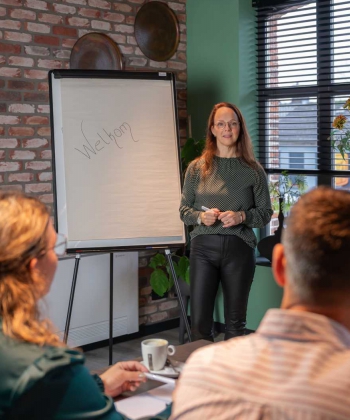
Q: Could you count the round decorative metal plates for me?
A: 2